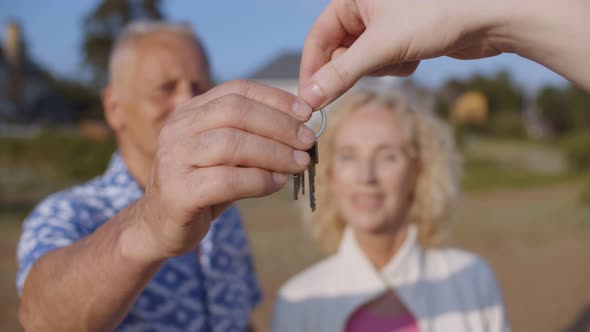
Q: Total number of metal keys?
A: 3